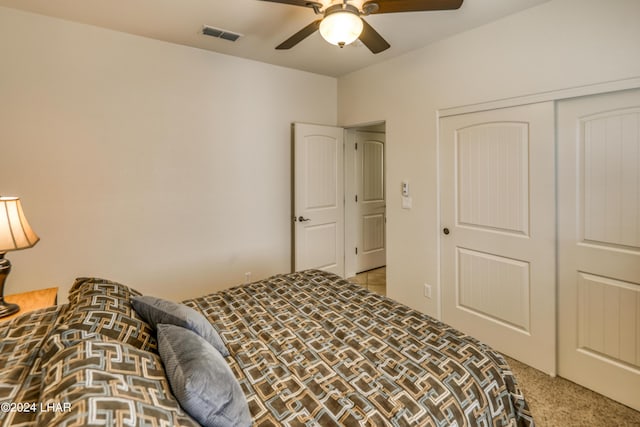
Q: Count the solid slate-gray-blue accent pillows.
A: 2